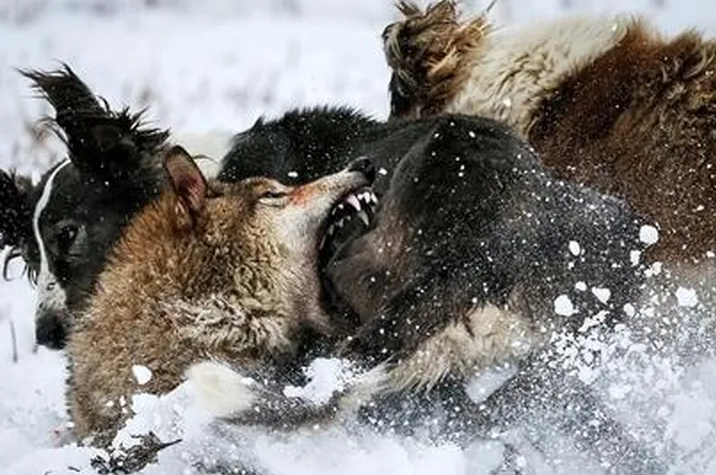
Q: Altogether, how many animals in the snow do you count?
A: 3